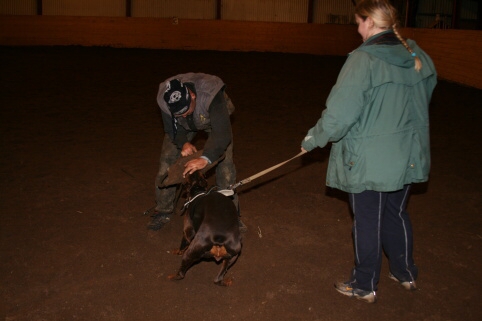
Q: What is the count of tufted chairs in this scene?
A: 0